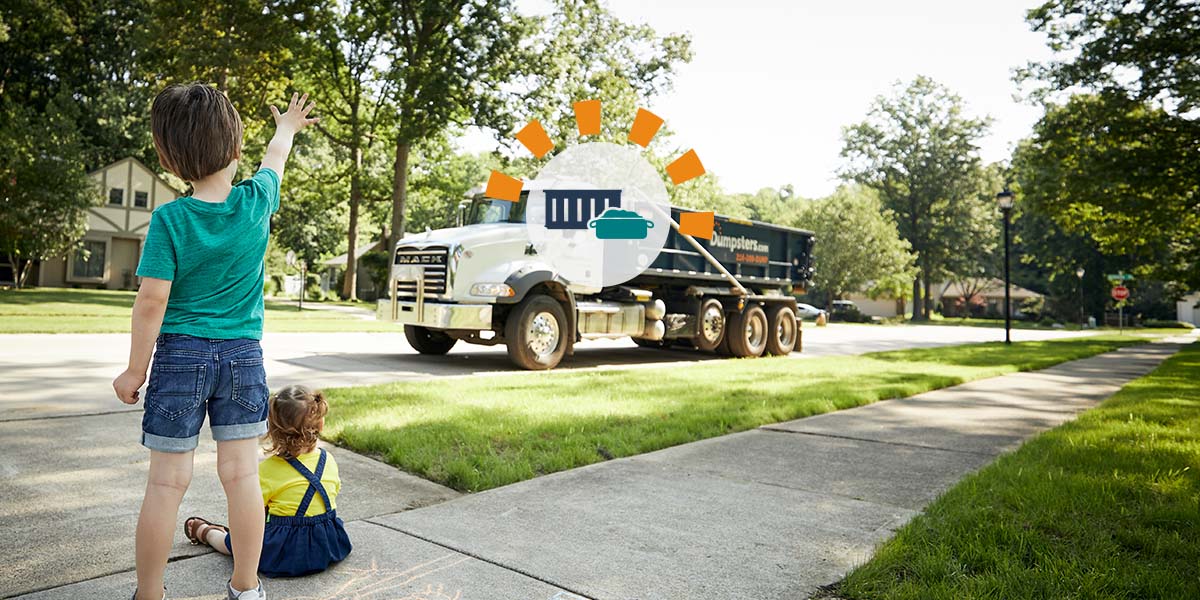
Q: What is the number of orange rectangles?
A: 6